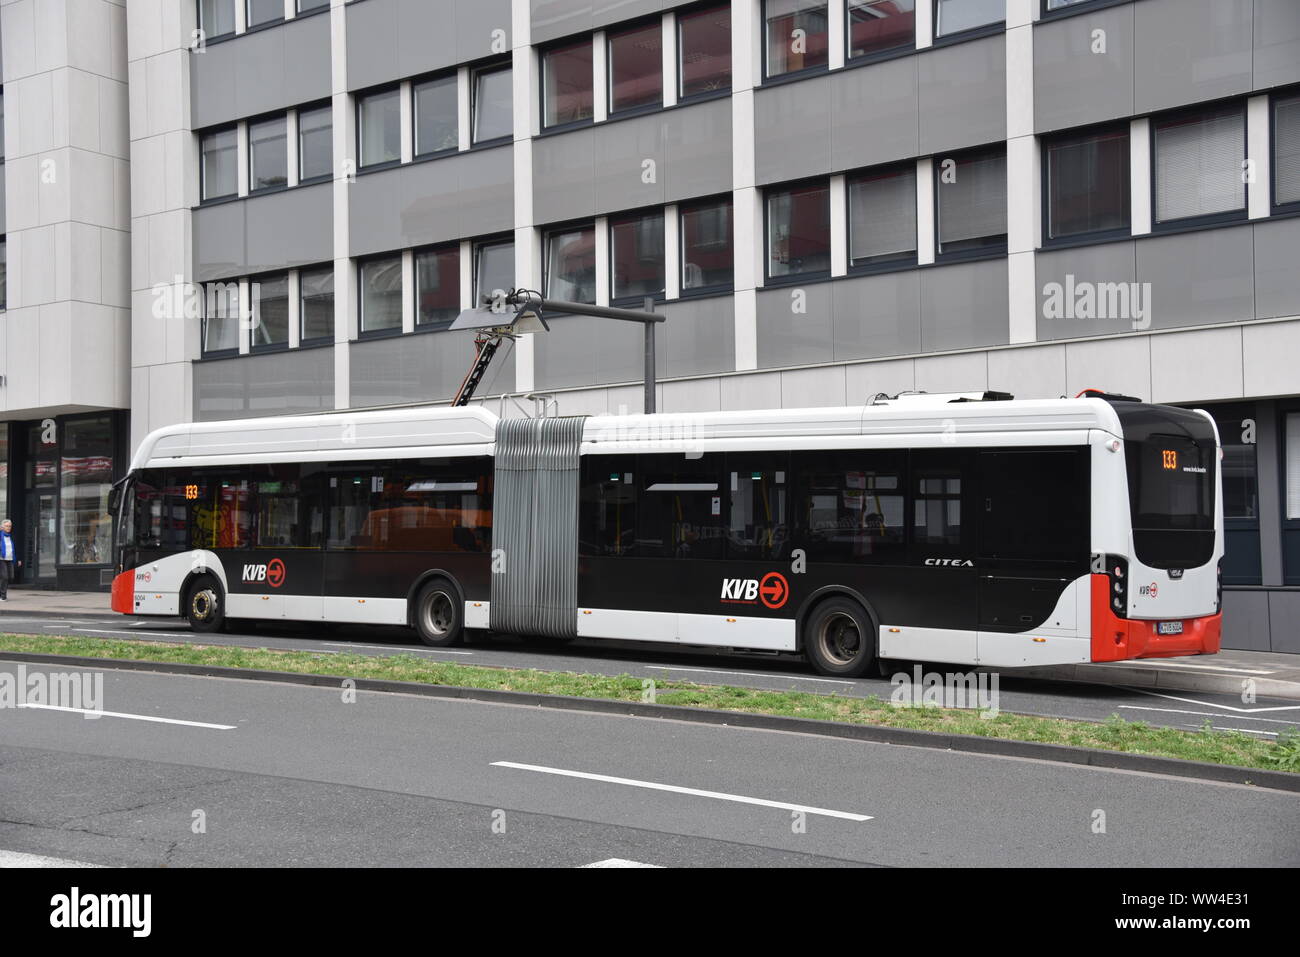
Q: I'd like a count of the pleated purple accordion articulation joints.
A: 0